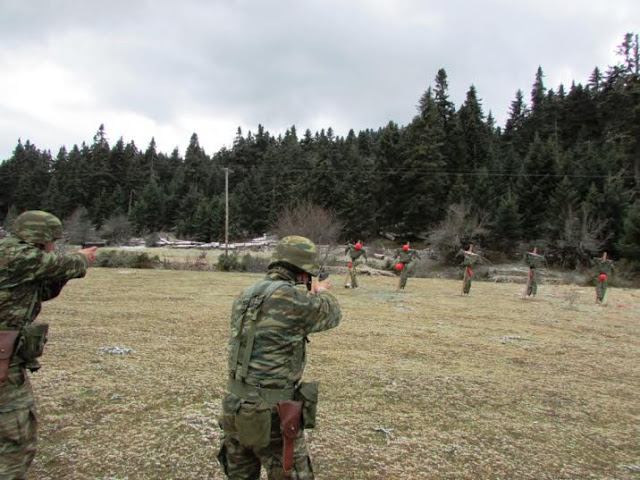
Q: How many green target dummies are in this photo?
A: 5